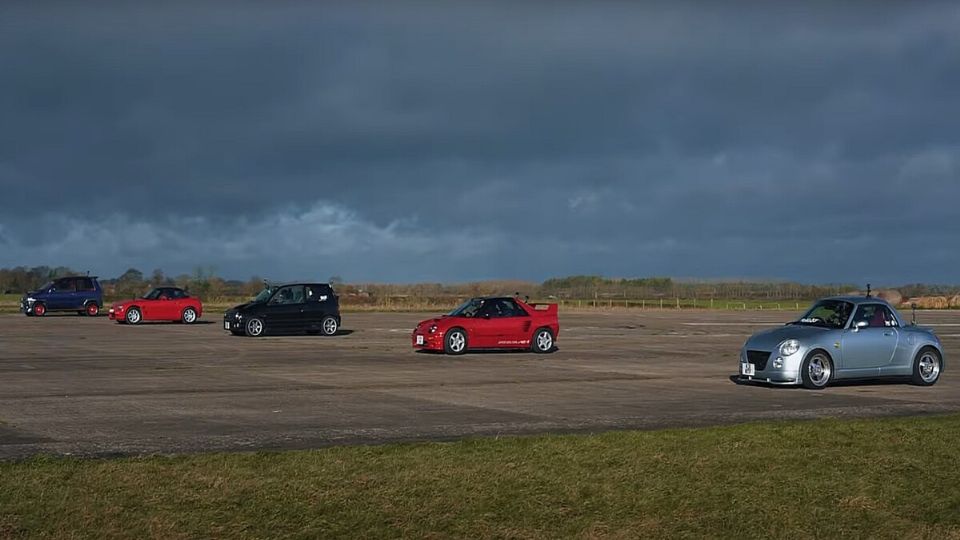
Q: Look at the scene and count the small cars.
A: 5